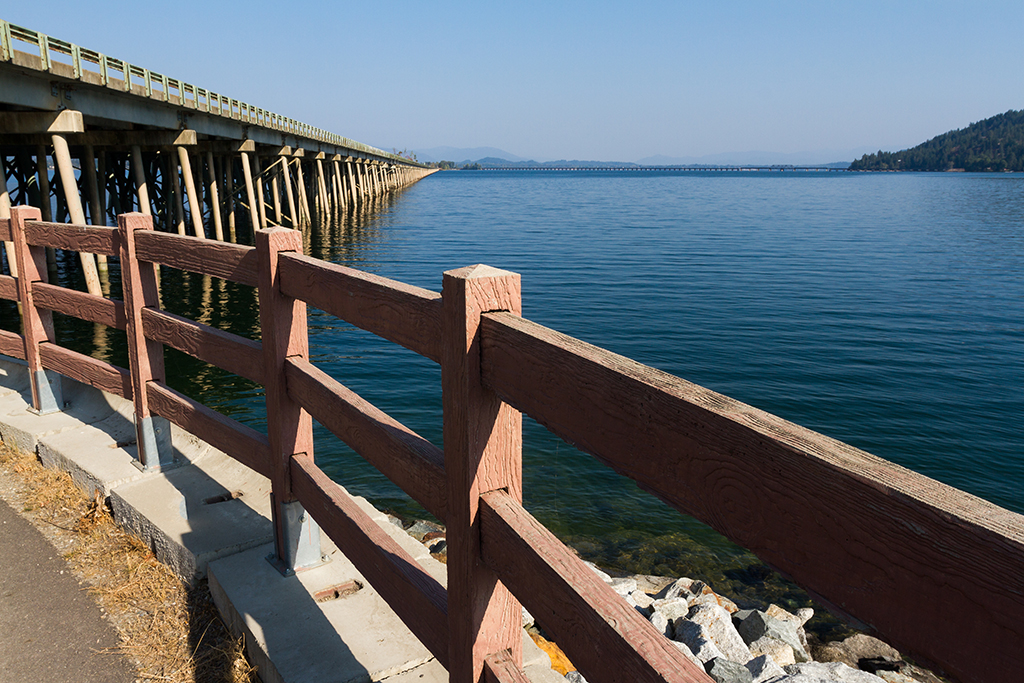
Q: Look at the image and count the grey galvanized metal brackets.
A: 3